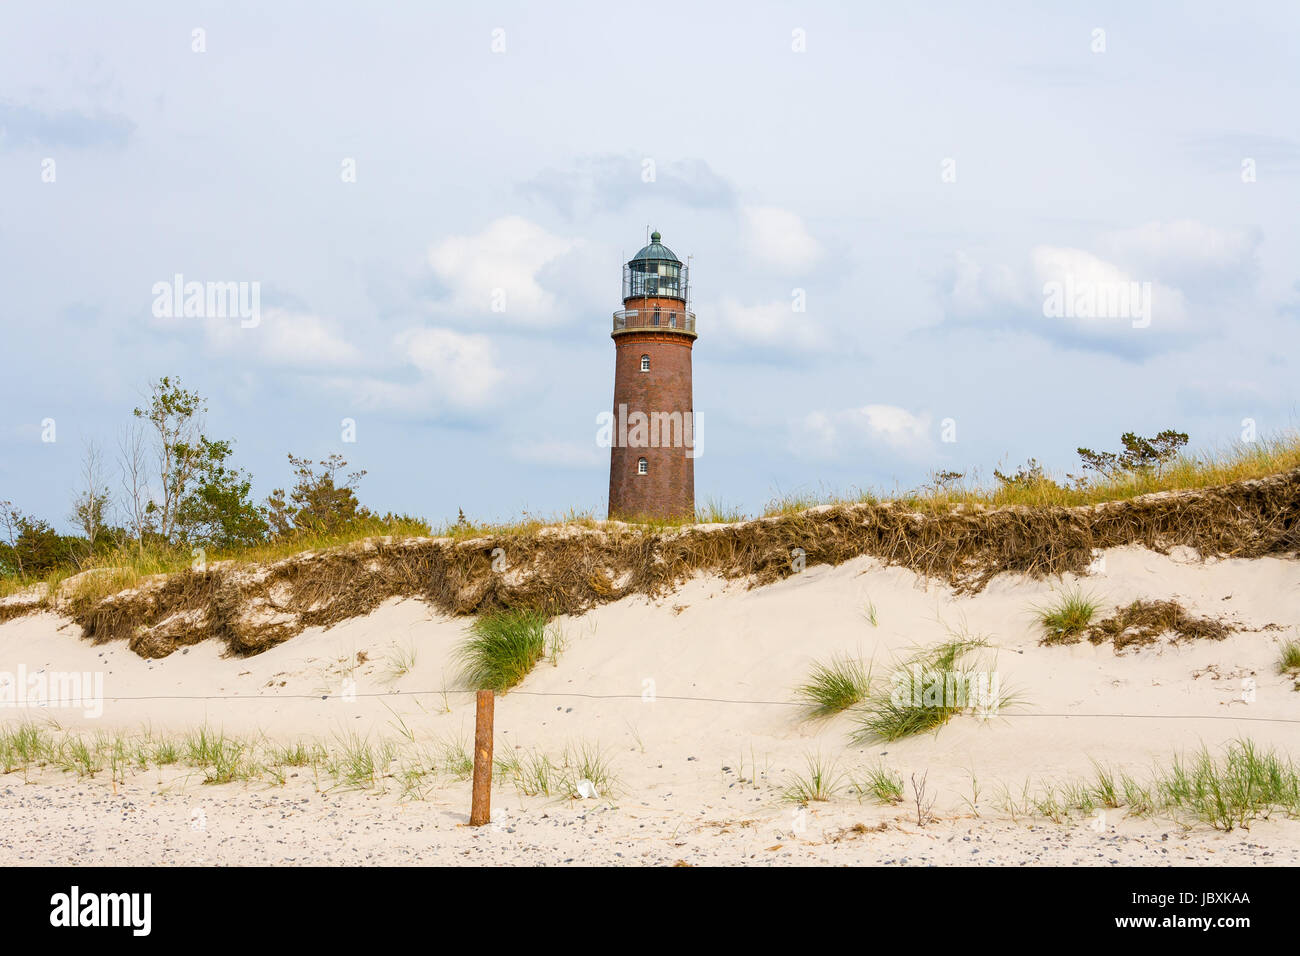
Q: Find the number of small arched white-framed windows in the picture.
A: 2